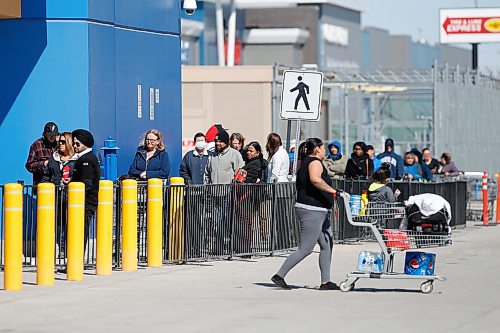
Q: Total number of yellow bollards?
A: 7